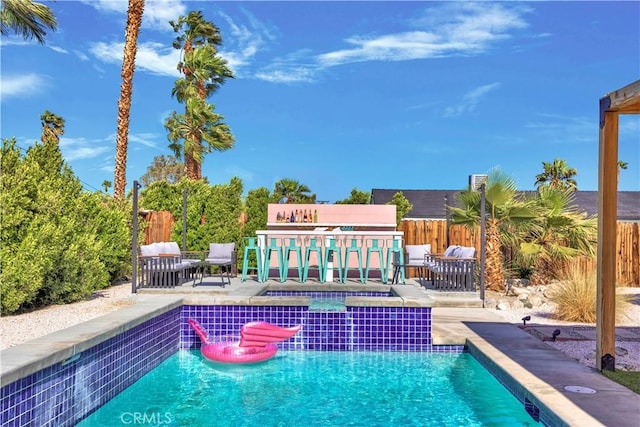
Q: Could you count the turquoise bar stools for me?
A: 8